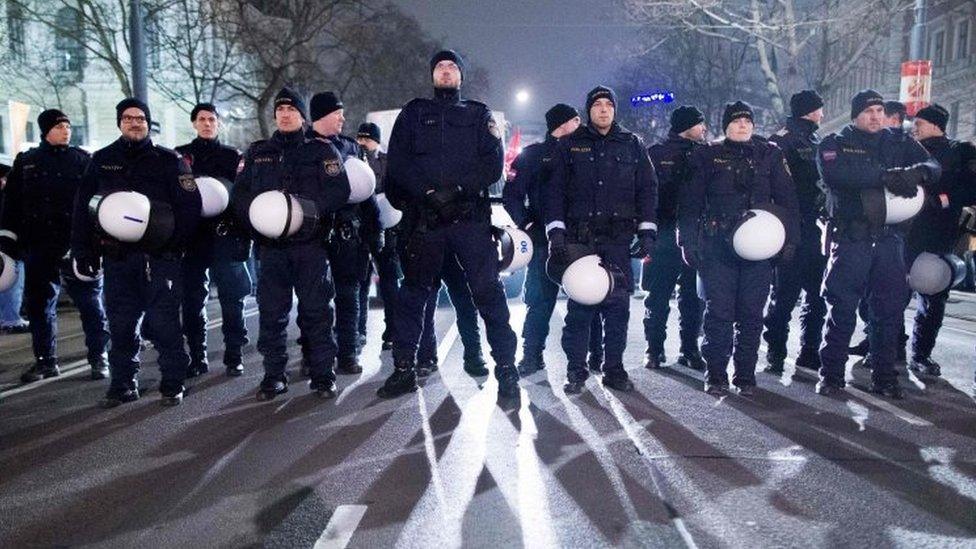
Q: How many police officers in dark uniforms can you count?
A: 15